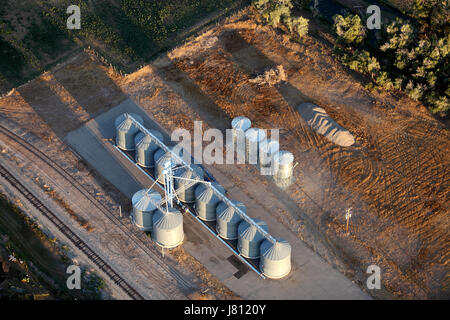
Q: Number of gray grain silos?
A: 14